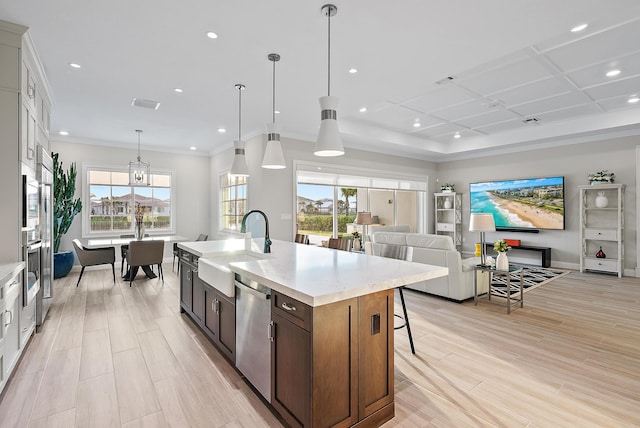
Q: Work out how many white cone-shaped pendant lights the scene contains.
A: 3